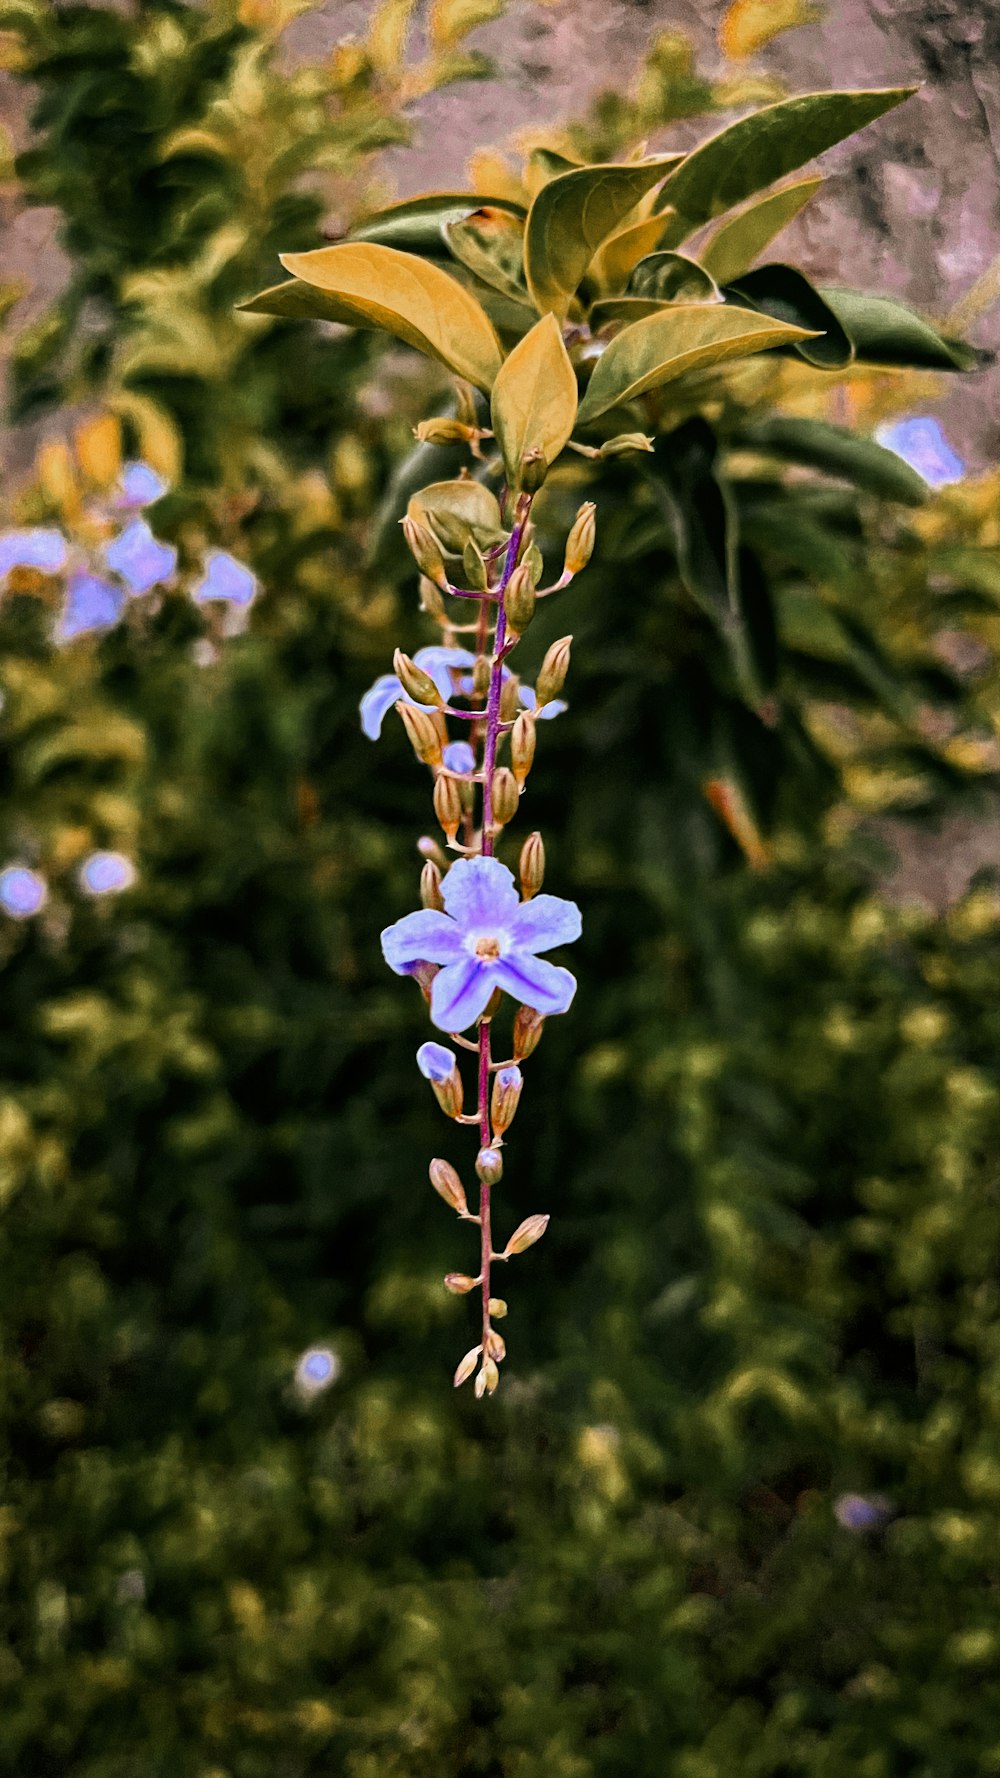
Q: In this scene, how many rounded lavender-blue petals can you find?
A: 5